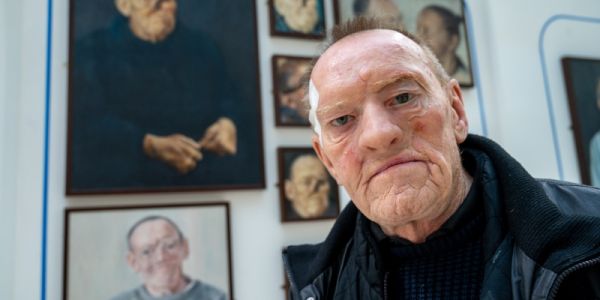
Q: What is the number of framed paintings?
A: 7